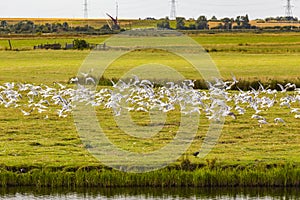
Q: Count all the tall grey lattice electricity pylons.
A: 3